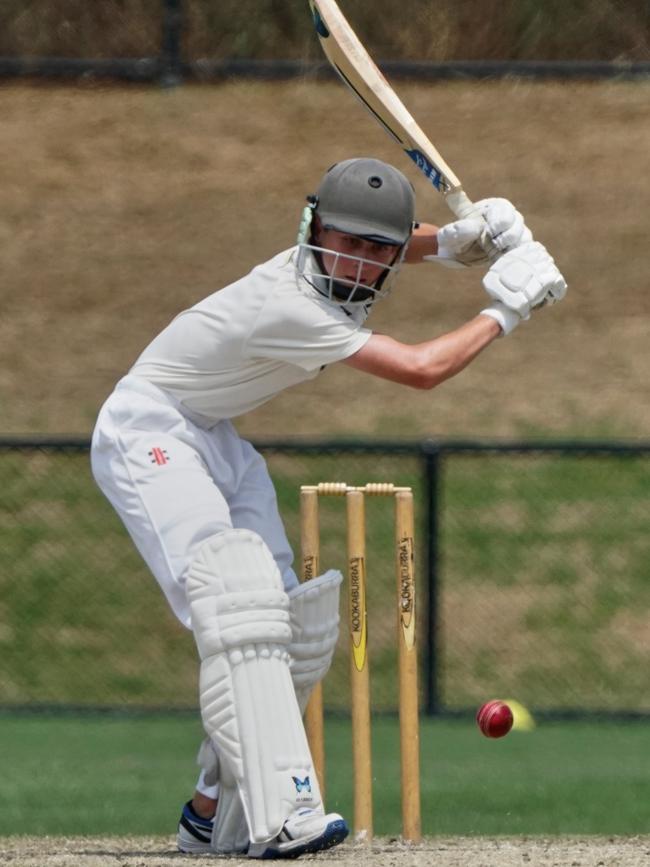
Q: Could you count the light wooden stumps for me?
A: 3